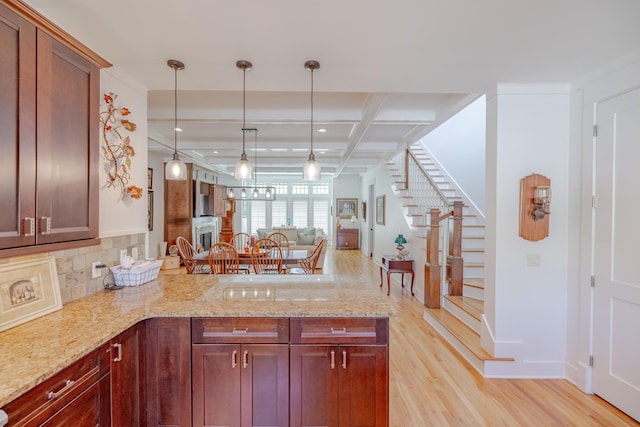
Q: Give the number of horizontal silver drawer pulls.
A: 3